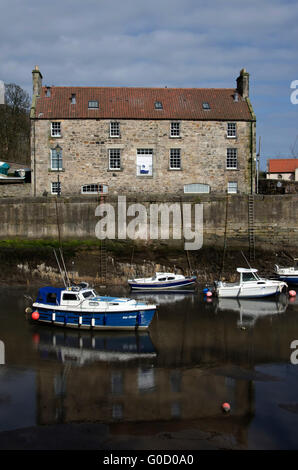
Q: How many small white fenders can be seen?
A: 3